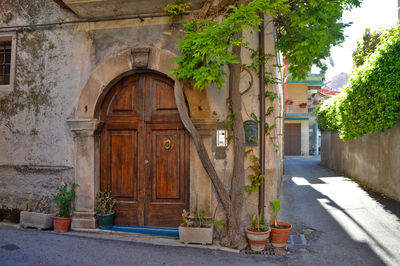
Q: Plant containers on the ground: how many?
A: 6